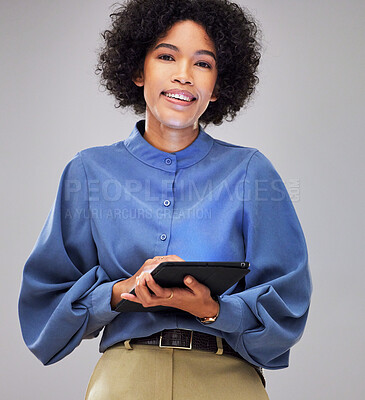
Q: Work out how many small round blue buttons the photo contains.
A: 3